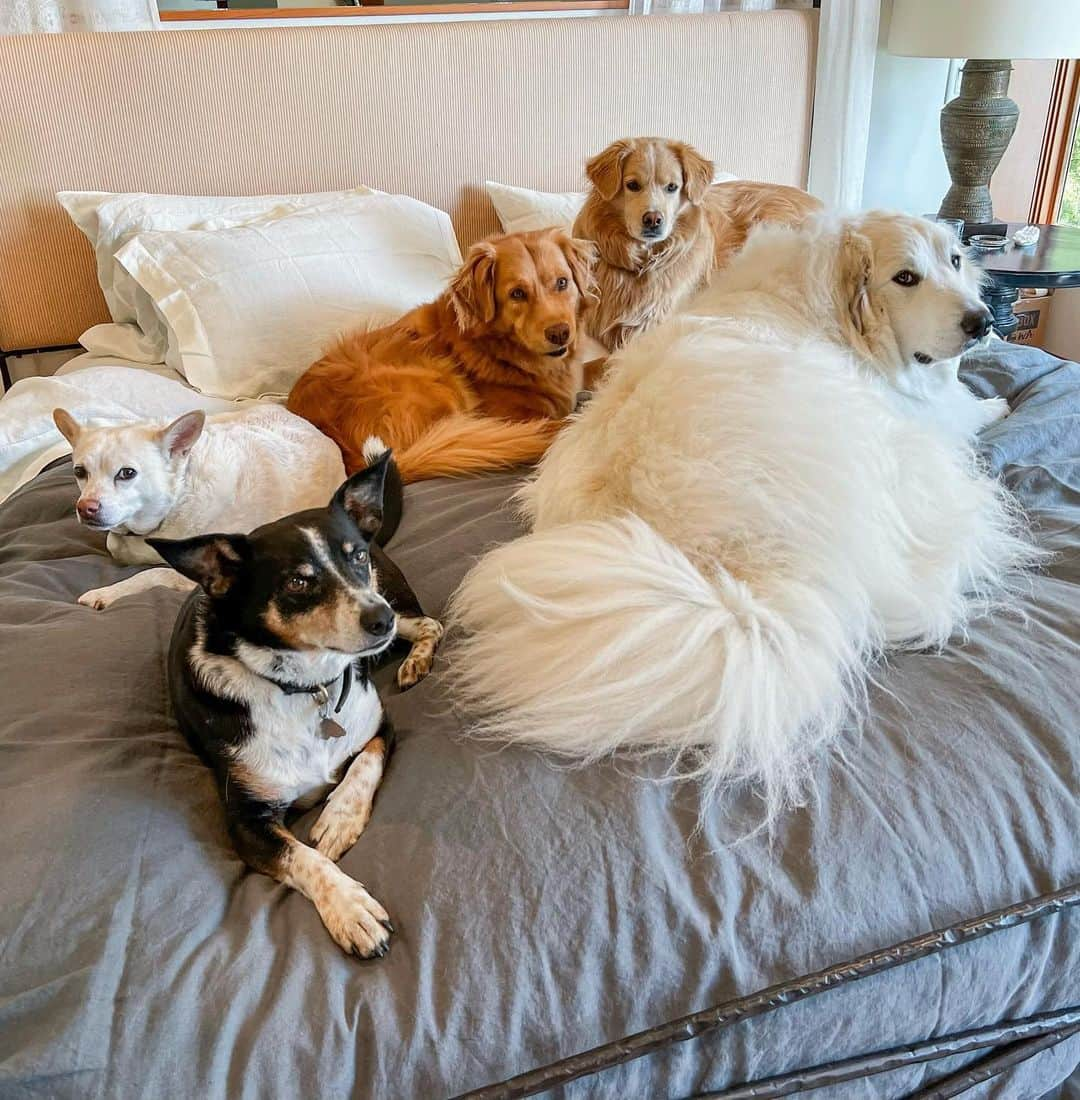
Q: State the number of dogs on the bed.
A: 5